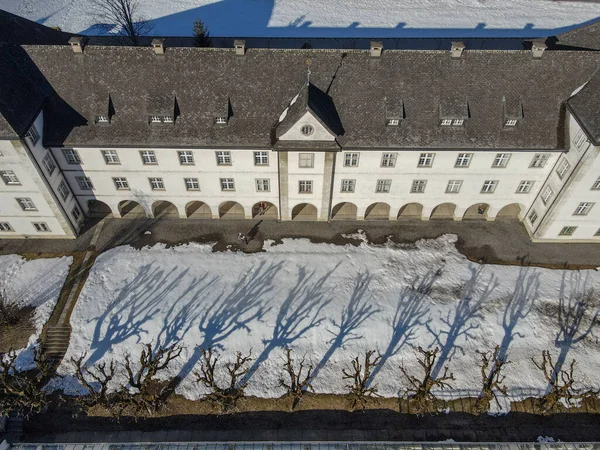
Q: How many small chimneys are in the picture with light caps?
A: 6